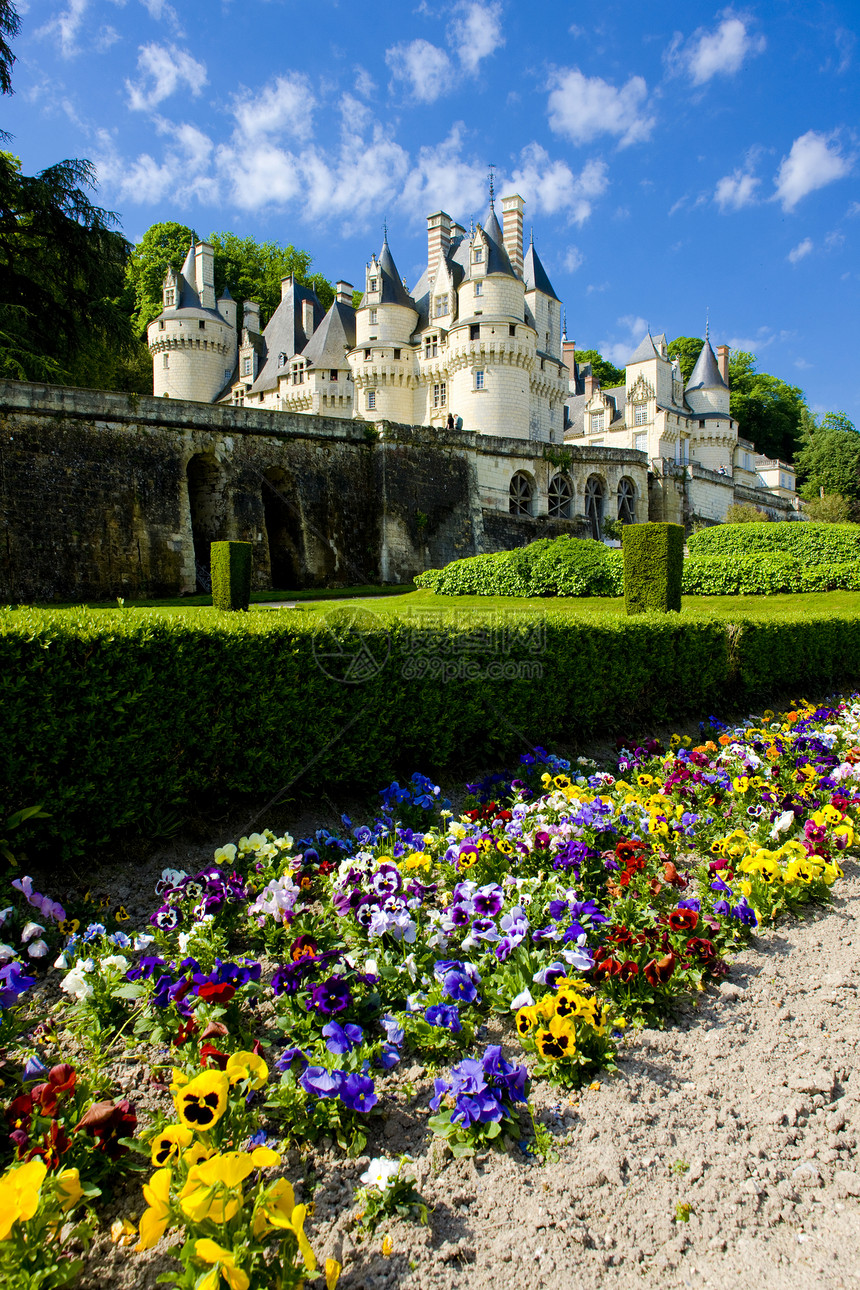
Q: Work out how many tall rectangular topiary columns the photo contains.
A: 2